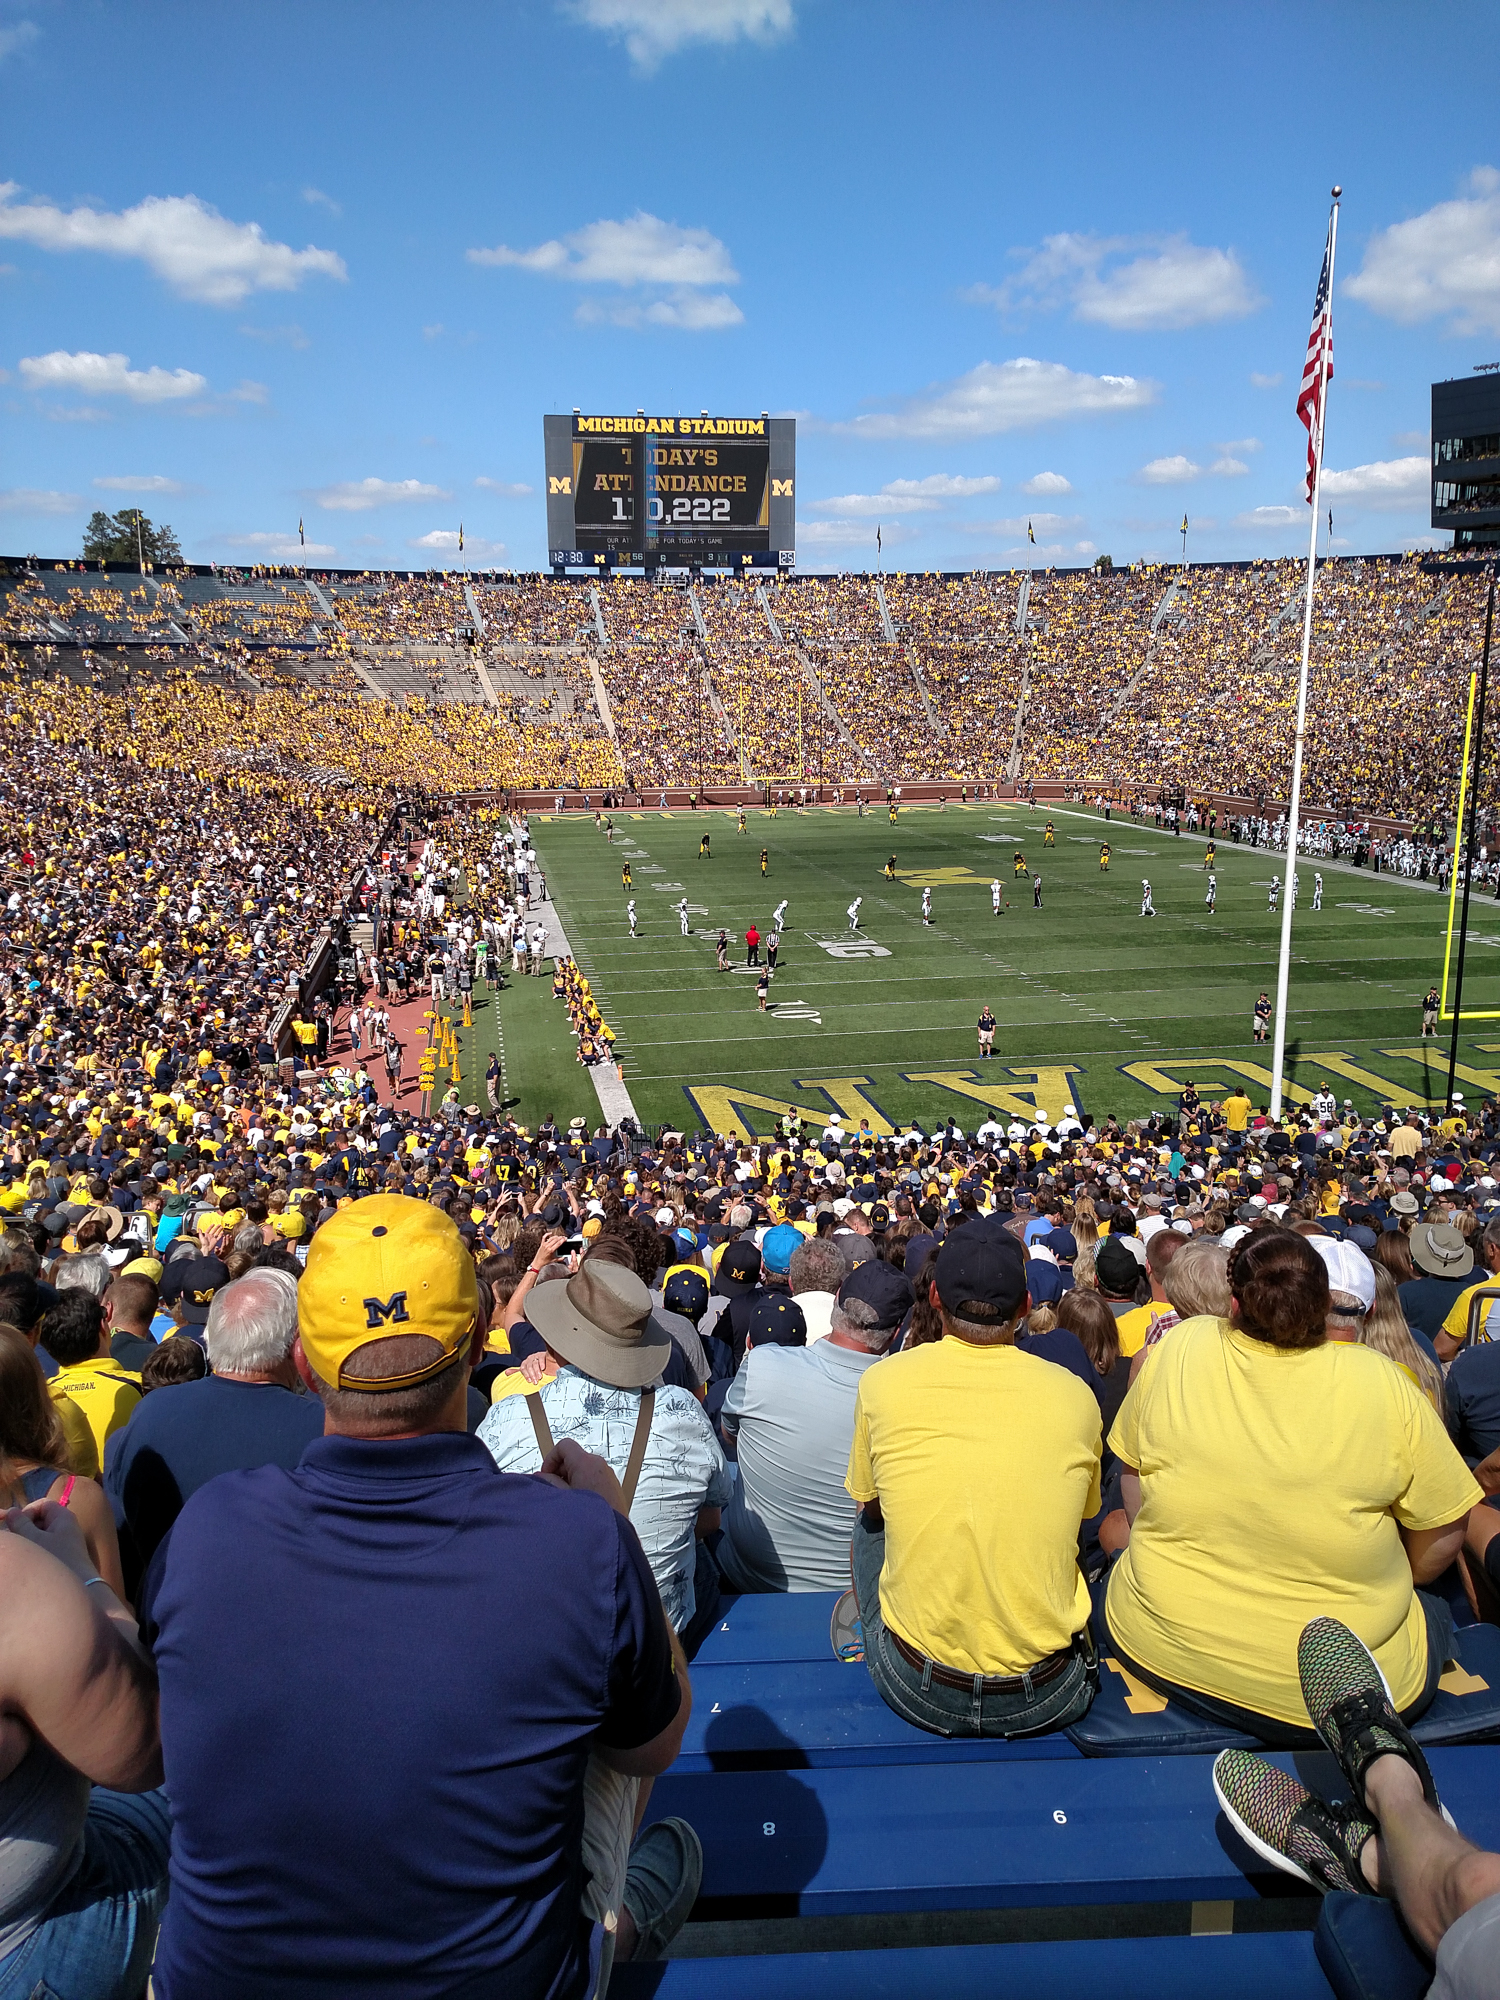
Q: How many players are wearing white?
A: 11